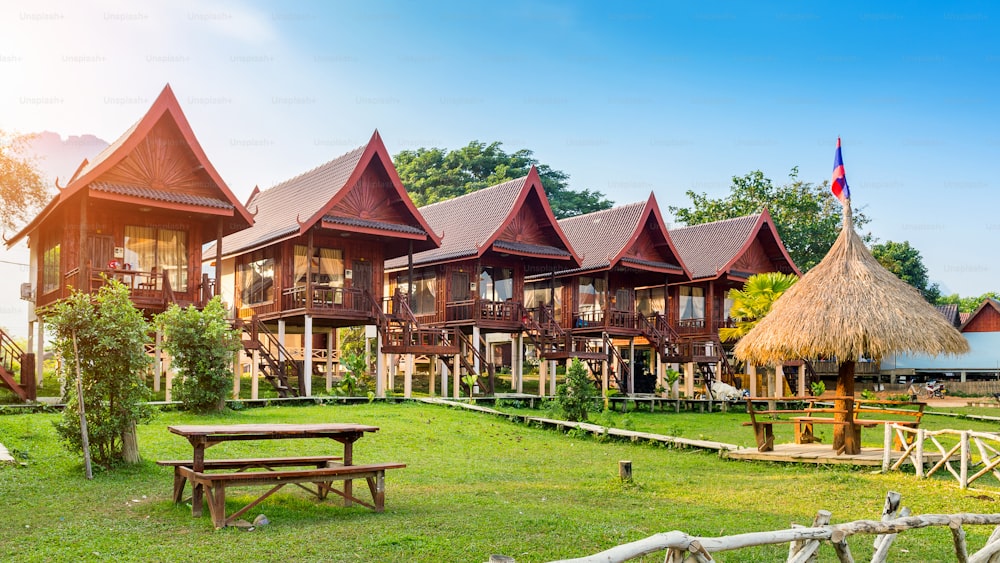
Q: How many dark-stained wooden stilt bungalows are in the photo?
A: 5